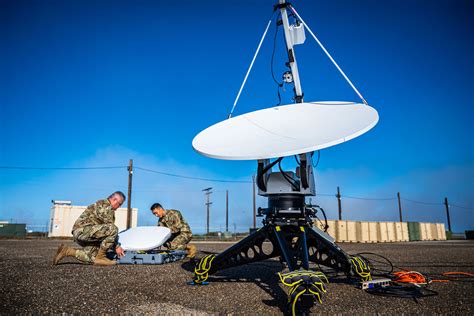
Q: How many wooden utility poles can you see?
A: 7